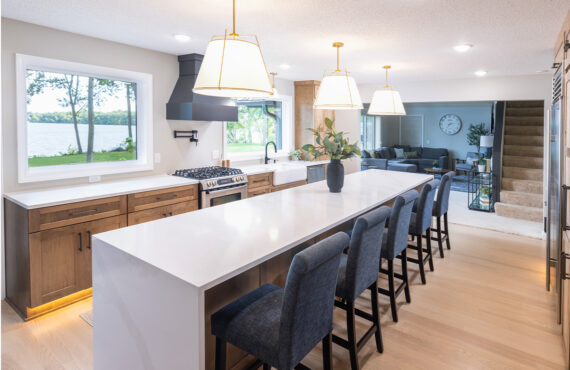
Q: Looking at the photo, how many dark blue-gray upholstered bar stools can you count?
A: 5